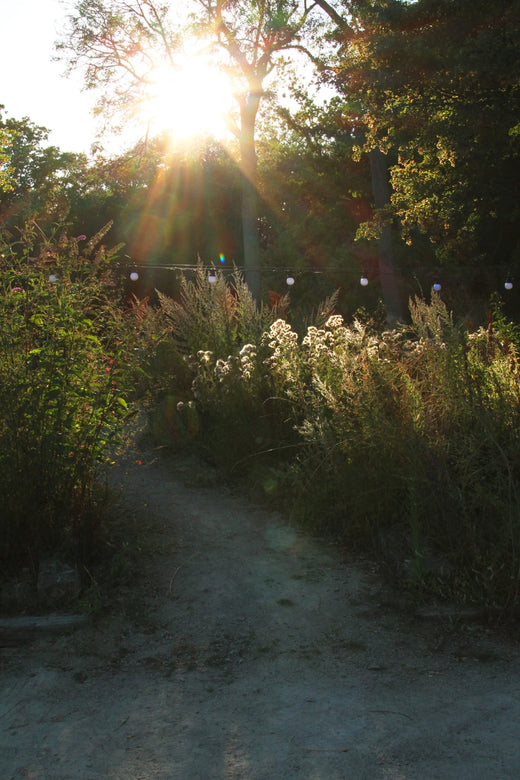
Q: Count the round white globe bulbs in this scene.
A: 7